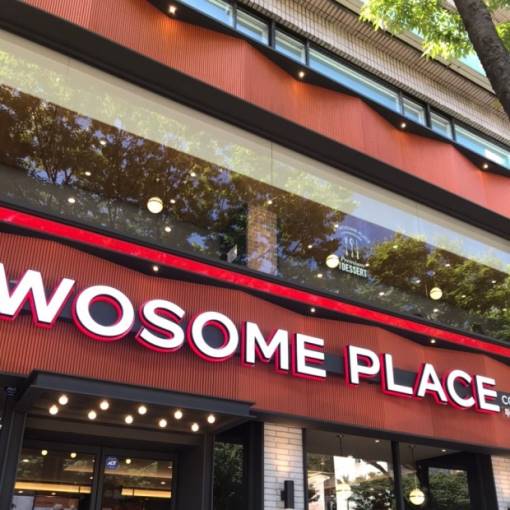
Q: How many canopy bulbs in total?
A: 10